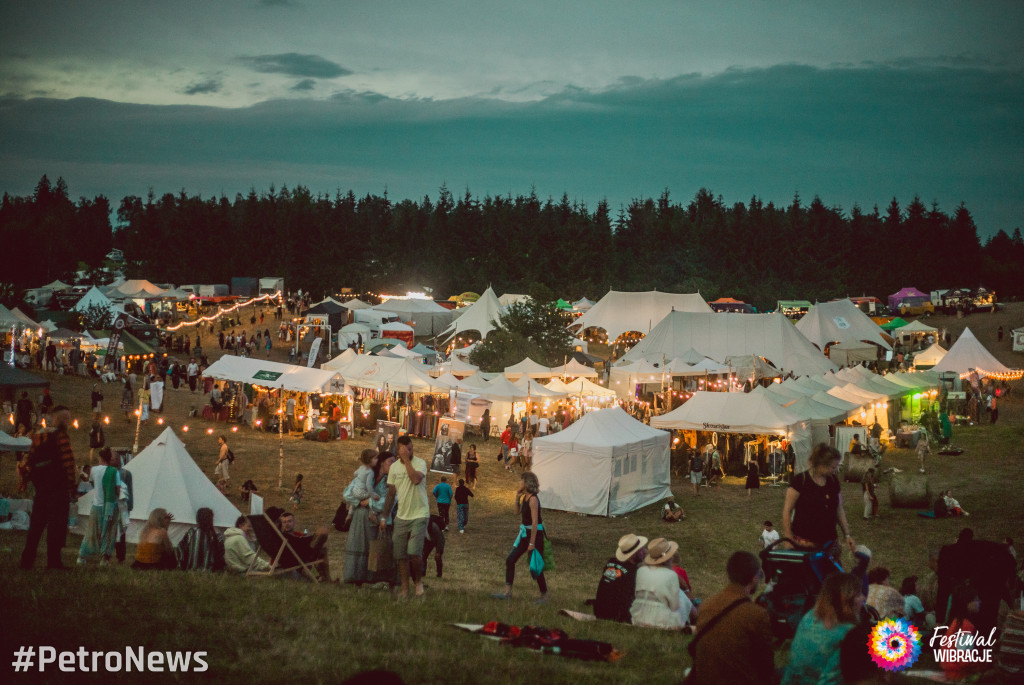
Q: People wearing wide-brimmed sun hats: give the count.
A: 2